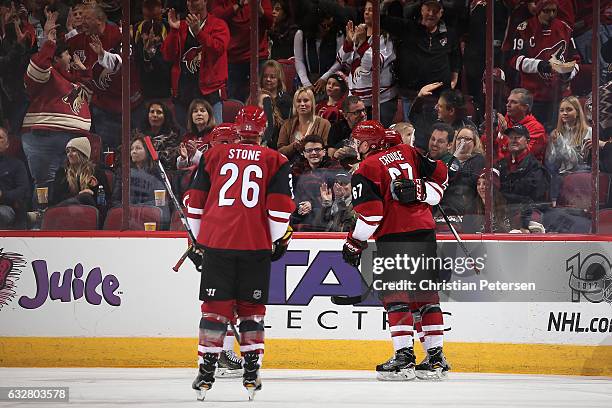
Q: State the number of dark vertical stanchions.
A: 5